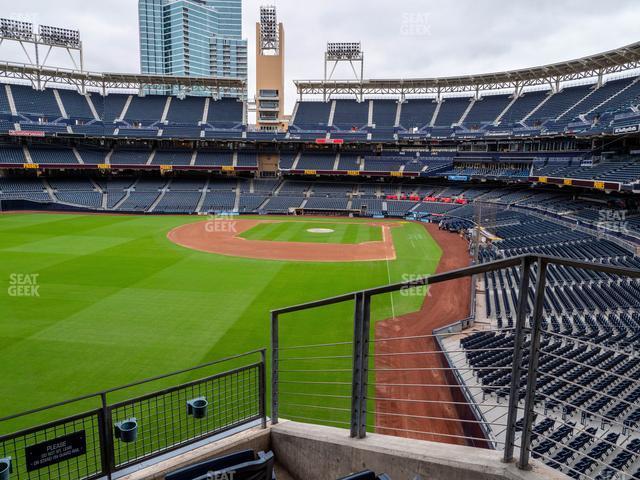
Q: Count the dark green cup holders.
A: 3